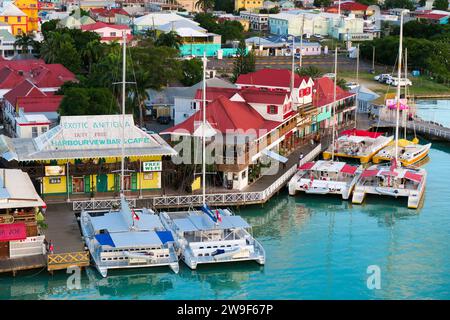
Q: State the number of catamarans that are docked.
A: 6